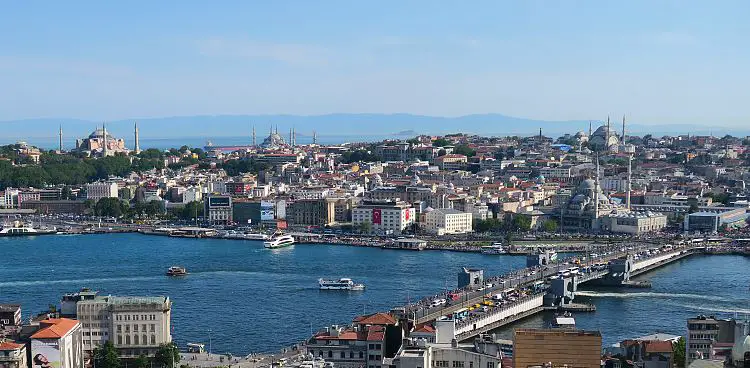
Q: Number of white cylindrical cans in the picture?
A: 0